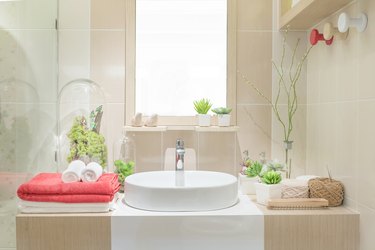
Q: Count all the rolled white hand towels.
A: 2